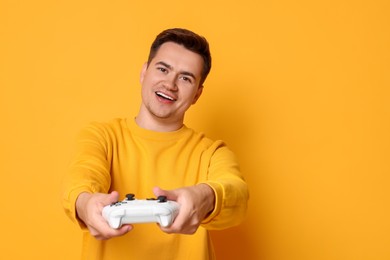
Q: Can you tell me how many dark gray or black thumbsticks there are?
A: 2